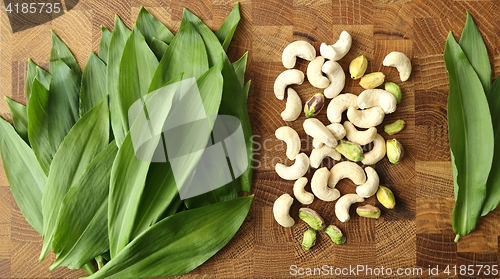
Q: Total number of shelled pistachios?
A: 12